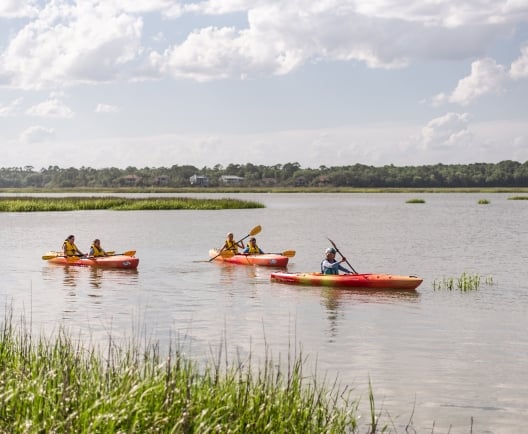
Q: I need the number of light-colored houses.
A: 2